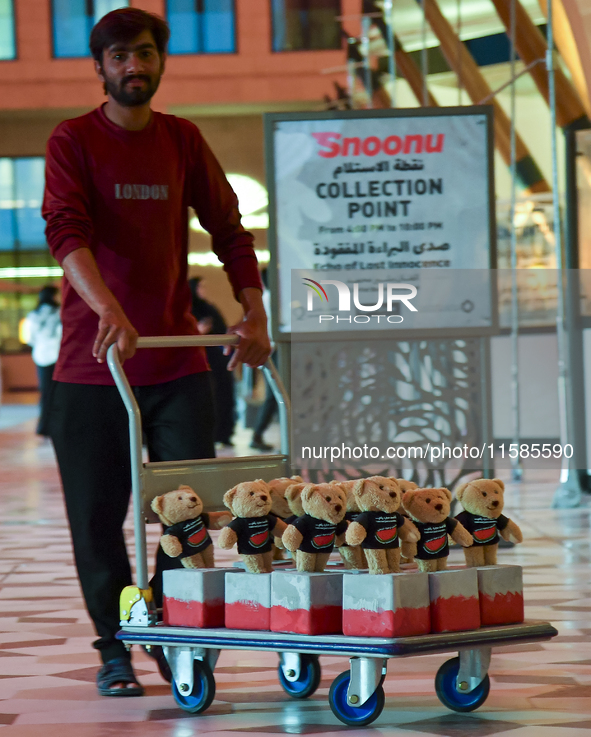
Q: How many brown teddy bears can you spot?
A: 10